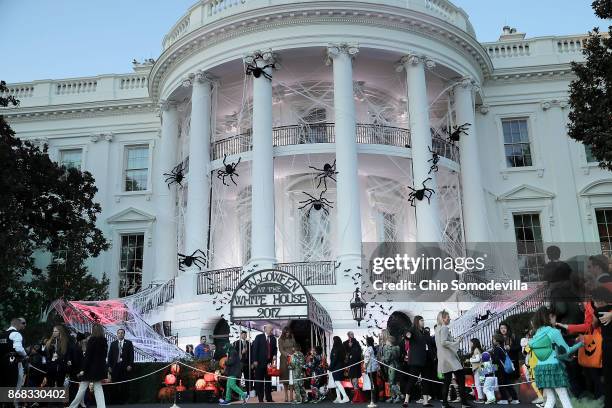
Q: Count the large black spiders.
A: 9